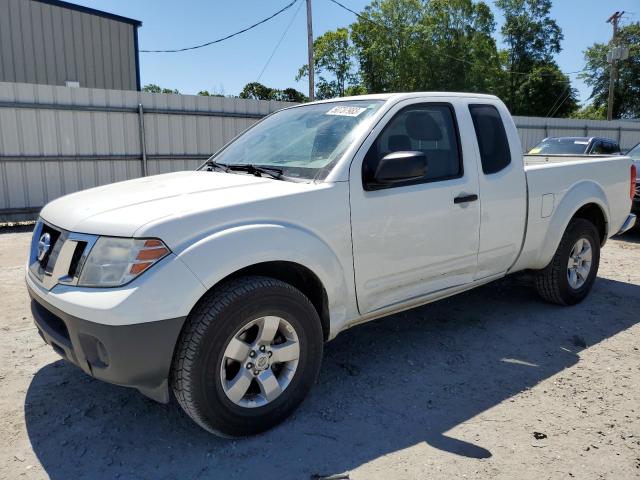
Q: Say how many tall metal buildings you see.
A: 1